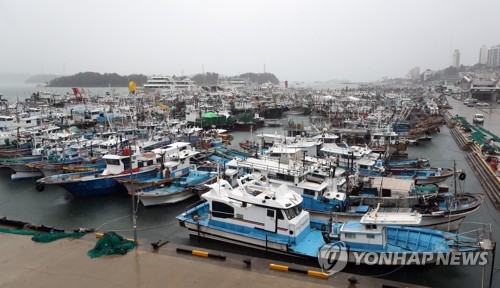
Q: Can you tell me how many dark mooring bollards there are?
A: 3